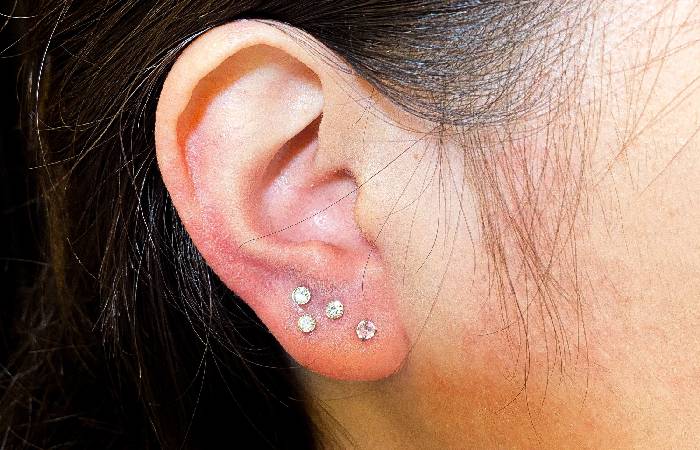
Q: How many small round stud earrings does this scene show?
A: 4